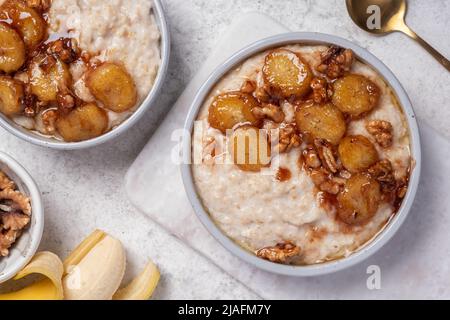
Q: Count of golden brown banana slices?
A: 13